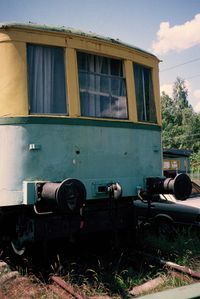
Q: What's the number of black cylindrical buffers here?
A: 2